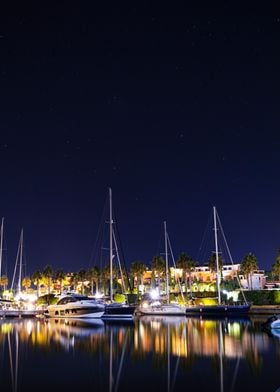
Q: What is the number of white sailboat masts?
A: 5